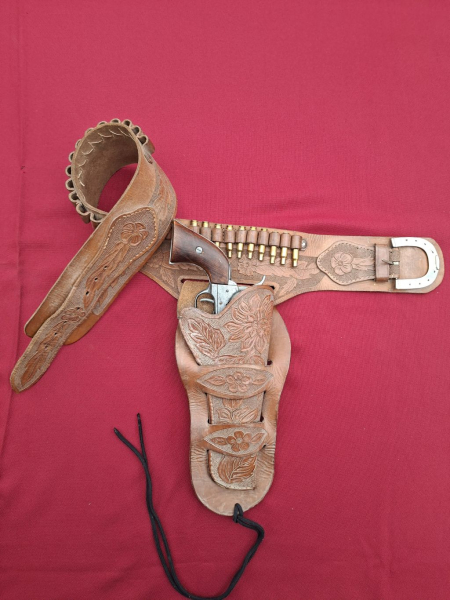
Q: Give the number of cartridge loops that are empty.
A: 13